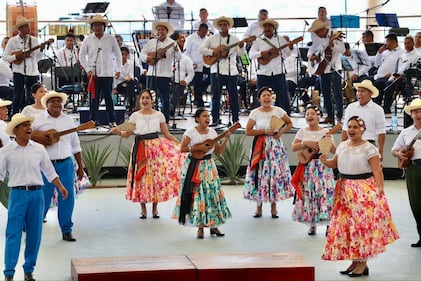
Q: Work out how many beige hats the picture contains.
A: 11